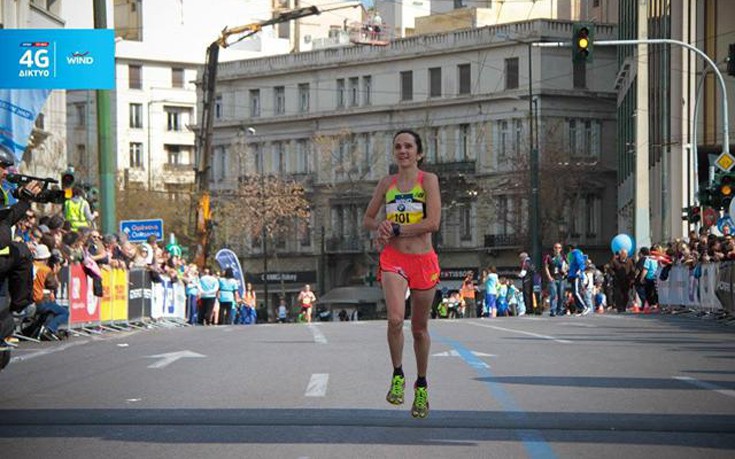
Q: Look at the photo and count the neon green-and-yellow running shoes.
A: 2